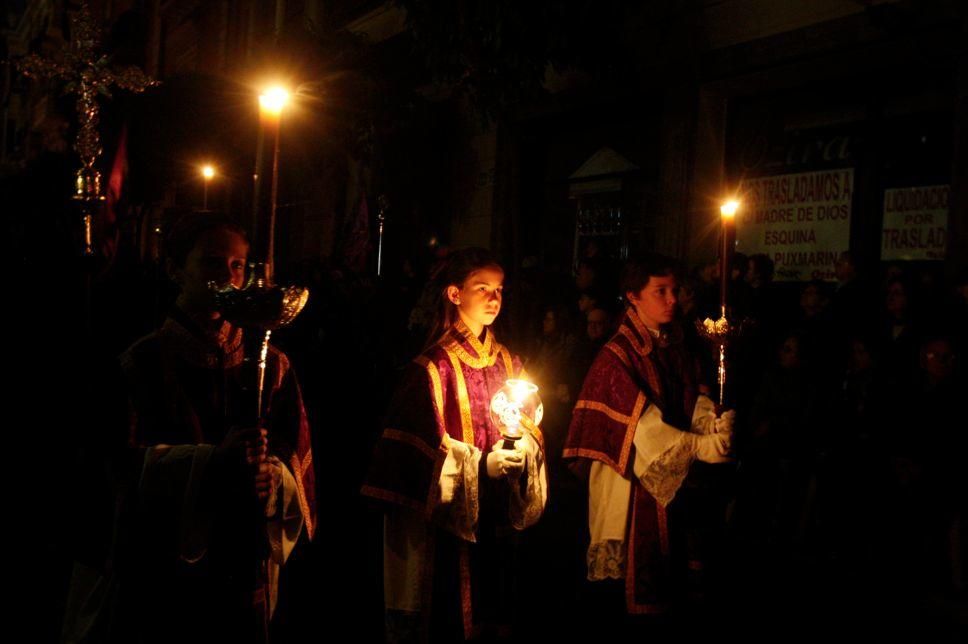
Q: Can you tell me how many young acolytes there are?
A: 3